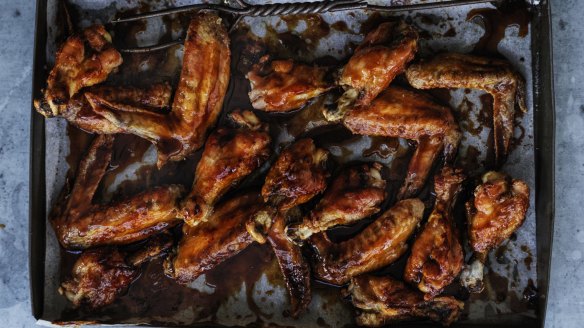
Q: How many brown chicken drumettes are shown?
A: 10